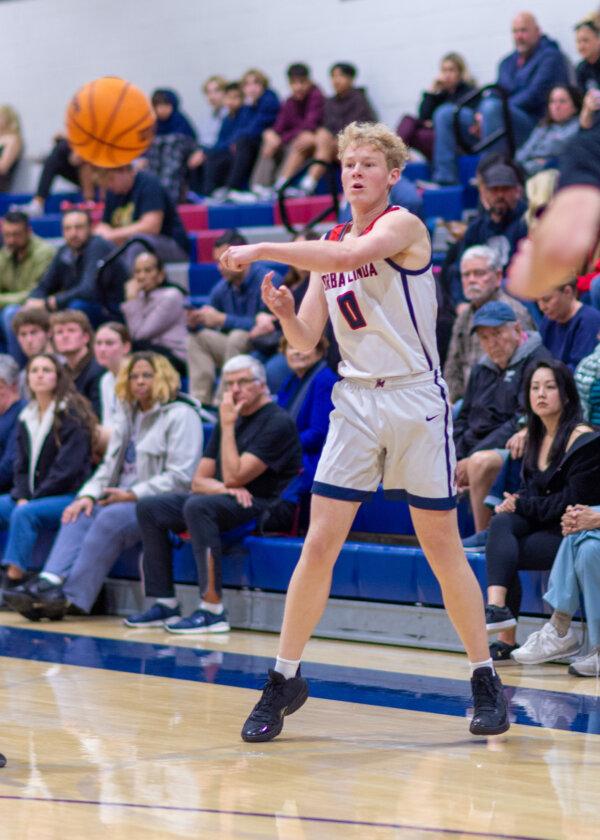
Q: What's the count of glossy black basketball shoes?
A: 2